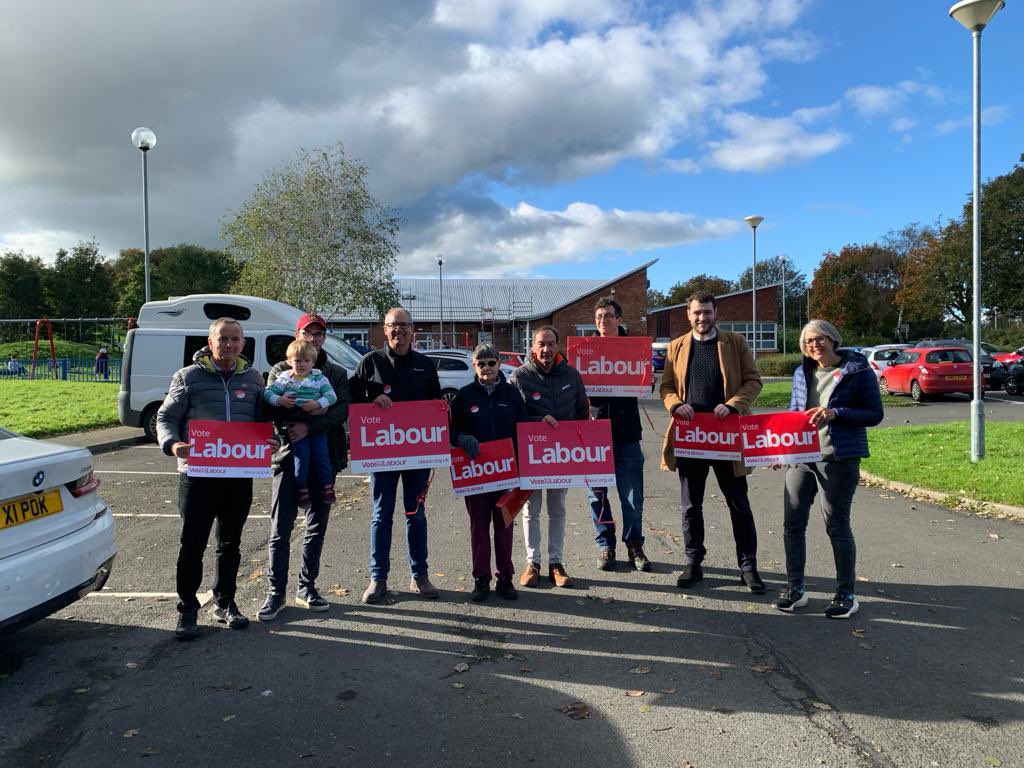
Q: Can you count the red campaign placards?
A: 7